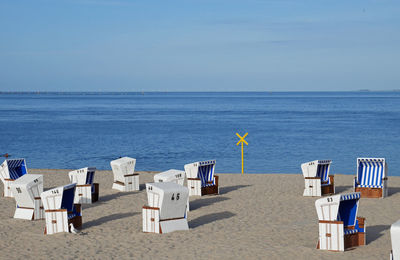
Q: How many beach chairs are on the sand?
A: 12